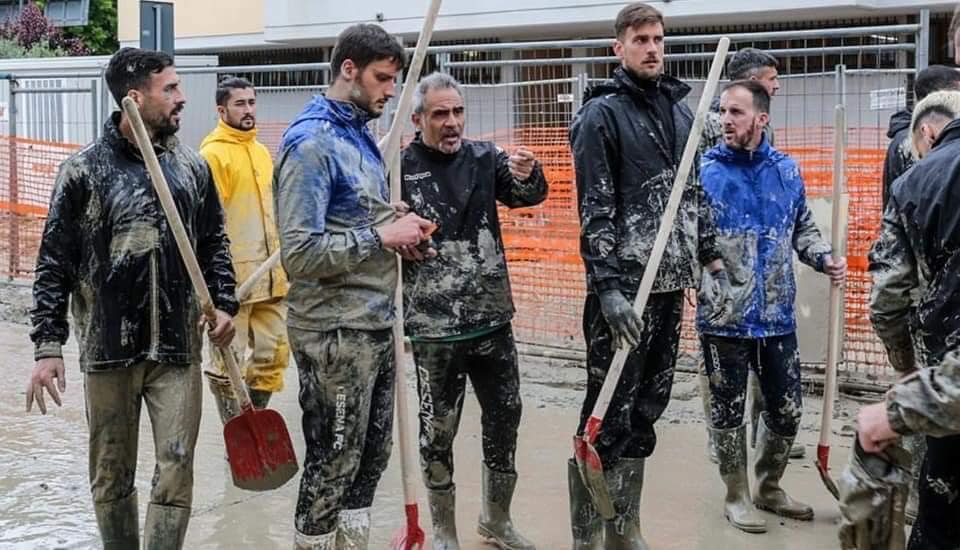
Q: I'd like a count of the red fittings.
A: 4